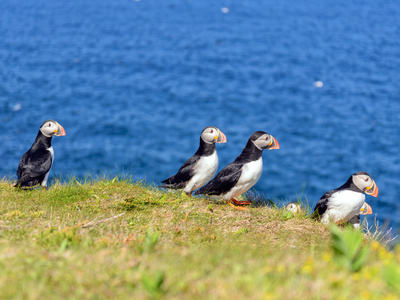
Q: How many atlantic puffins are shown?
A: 6